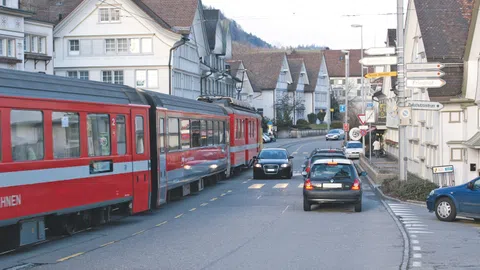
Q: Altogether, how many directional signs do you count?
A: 7